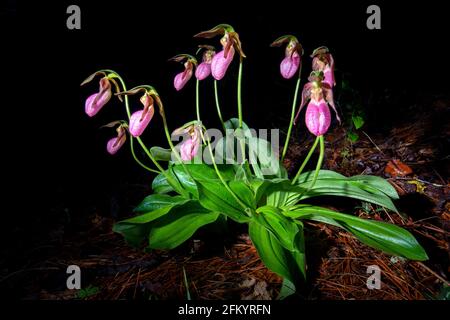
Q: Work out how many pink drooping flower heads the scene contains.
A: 10